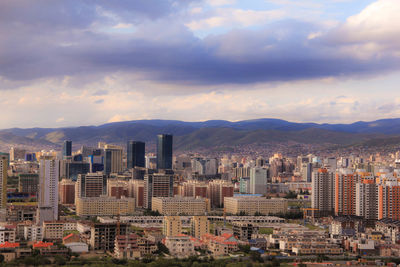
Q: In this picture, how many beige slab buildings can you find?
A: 3